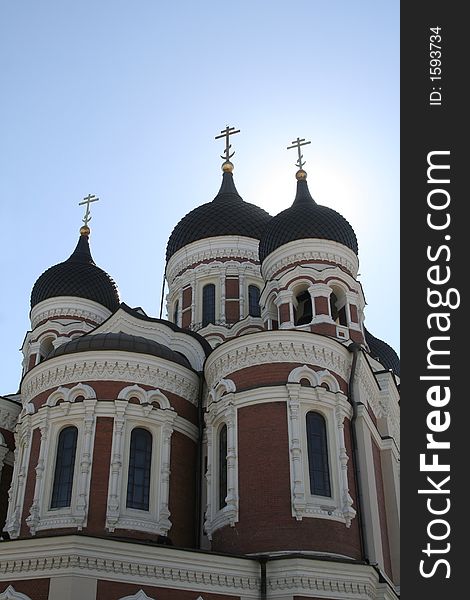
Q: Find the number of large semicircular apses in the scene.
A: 2